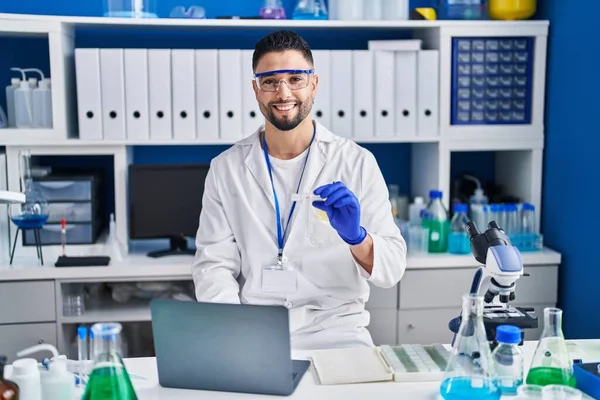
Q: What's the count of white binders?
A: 14